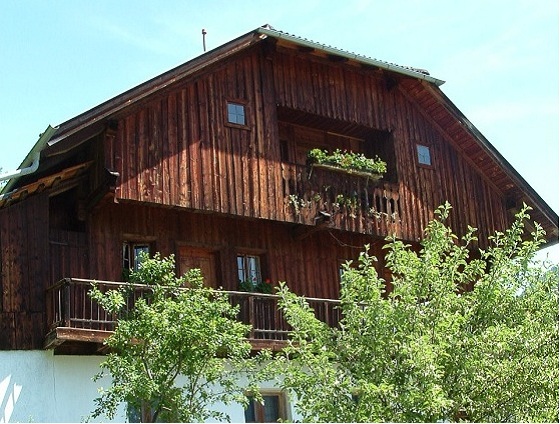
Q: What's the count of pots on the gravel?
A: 0